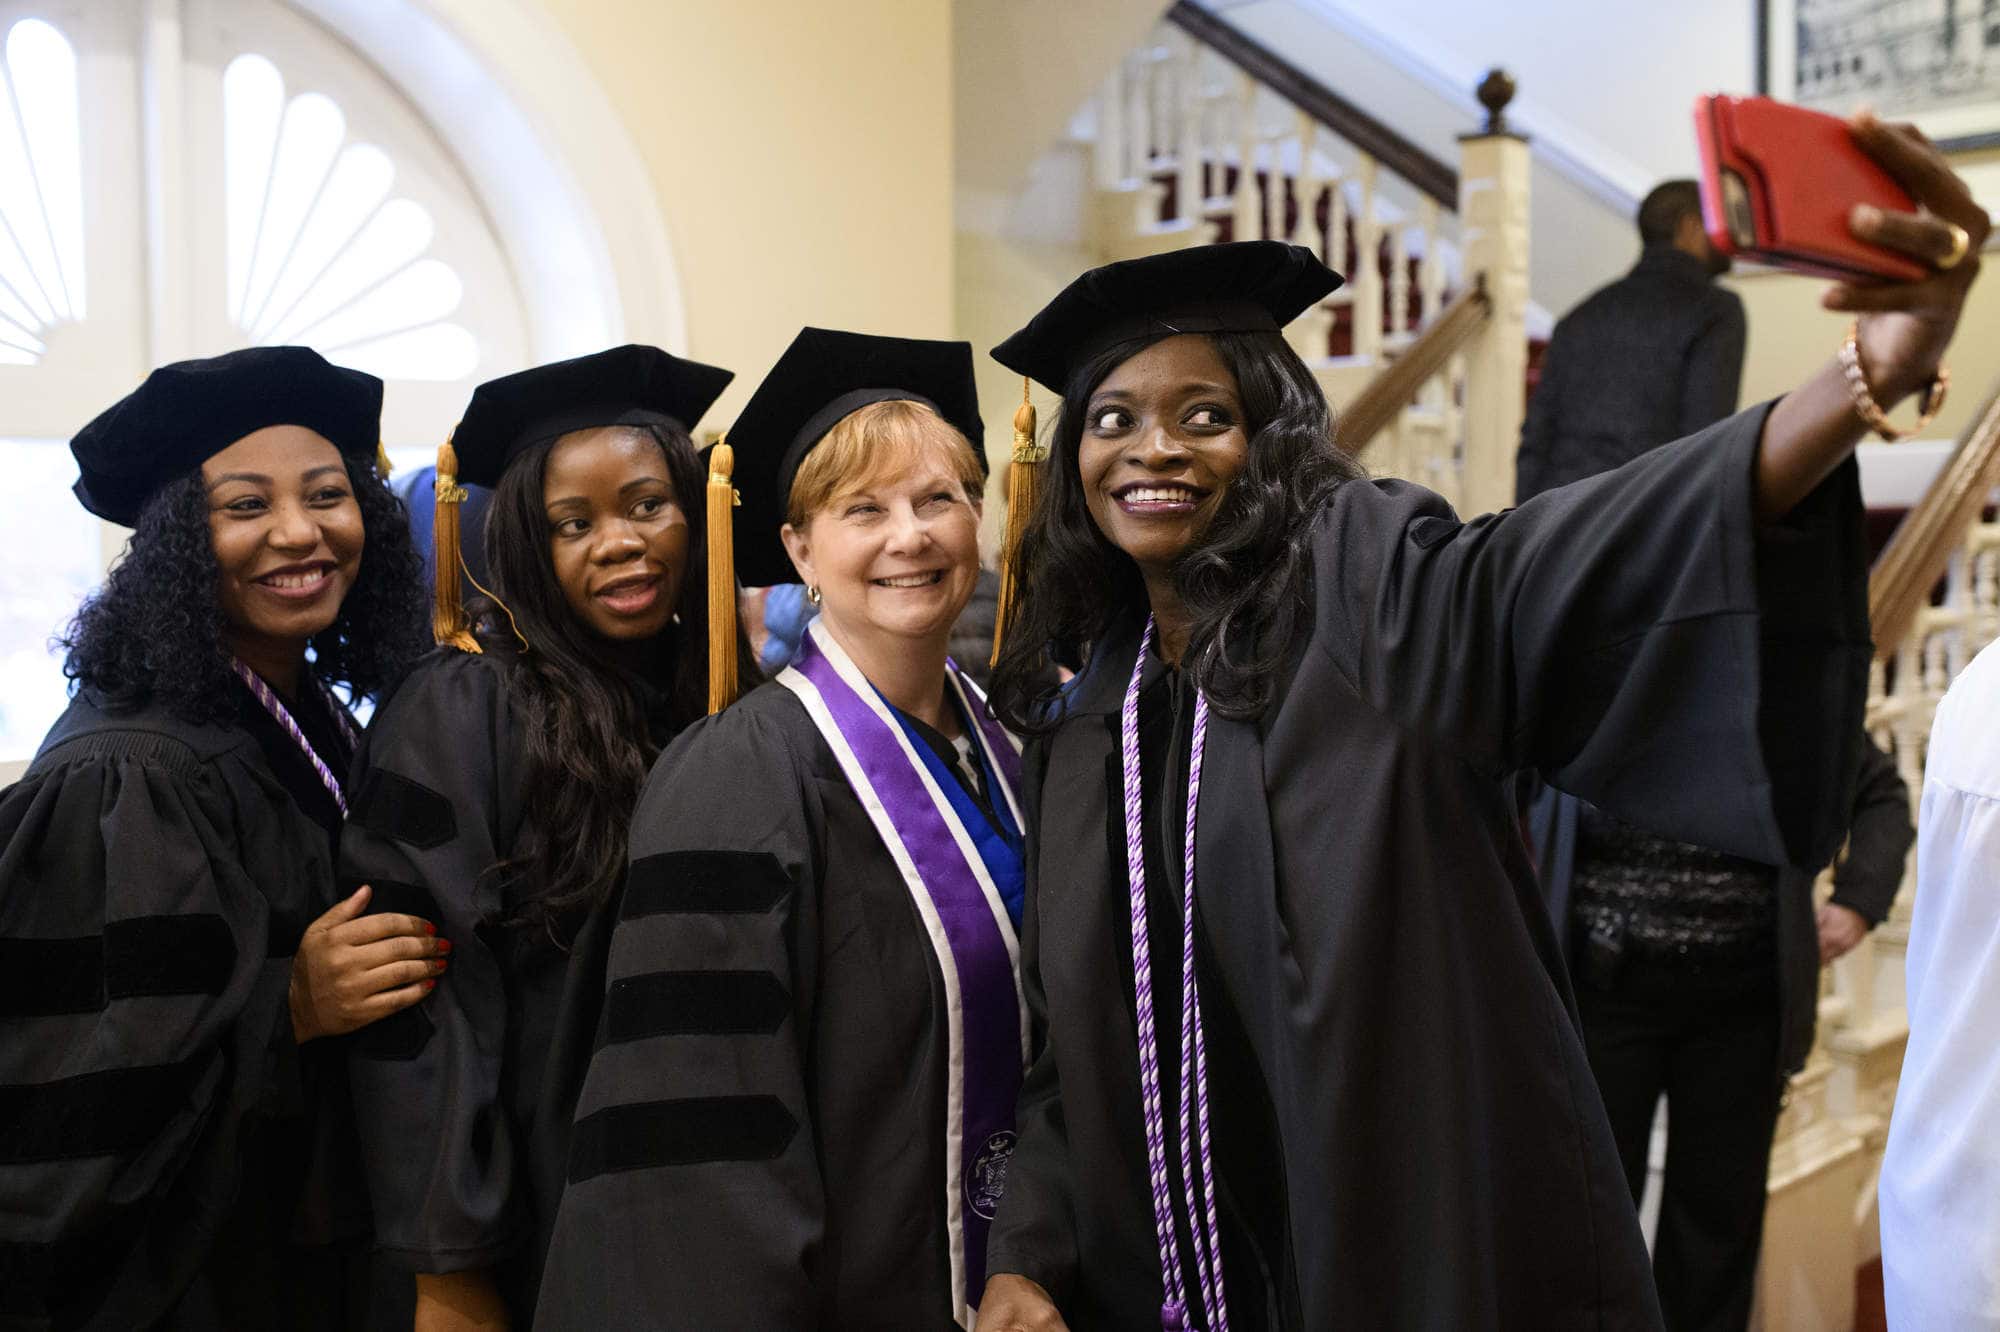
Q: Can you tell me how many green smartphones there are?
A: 0